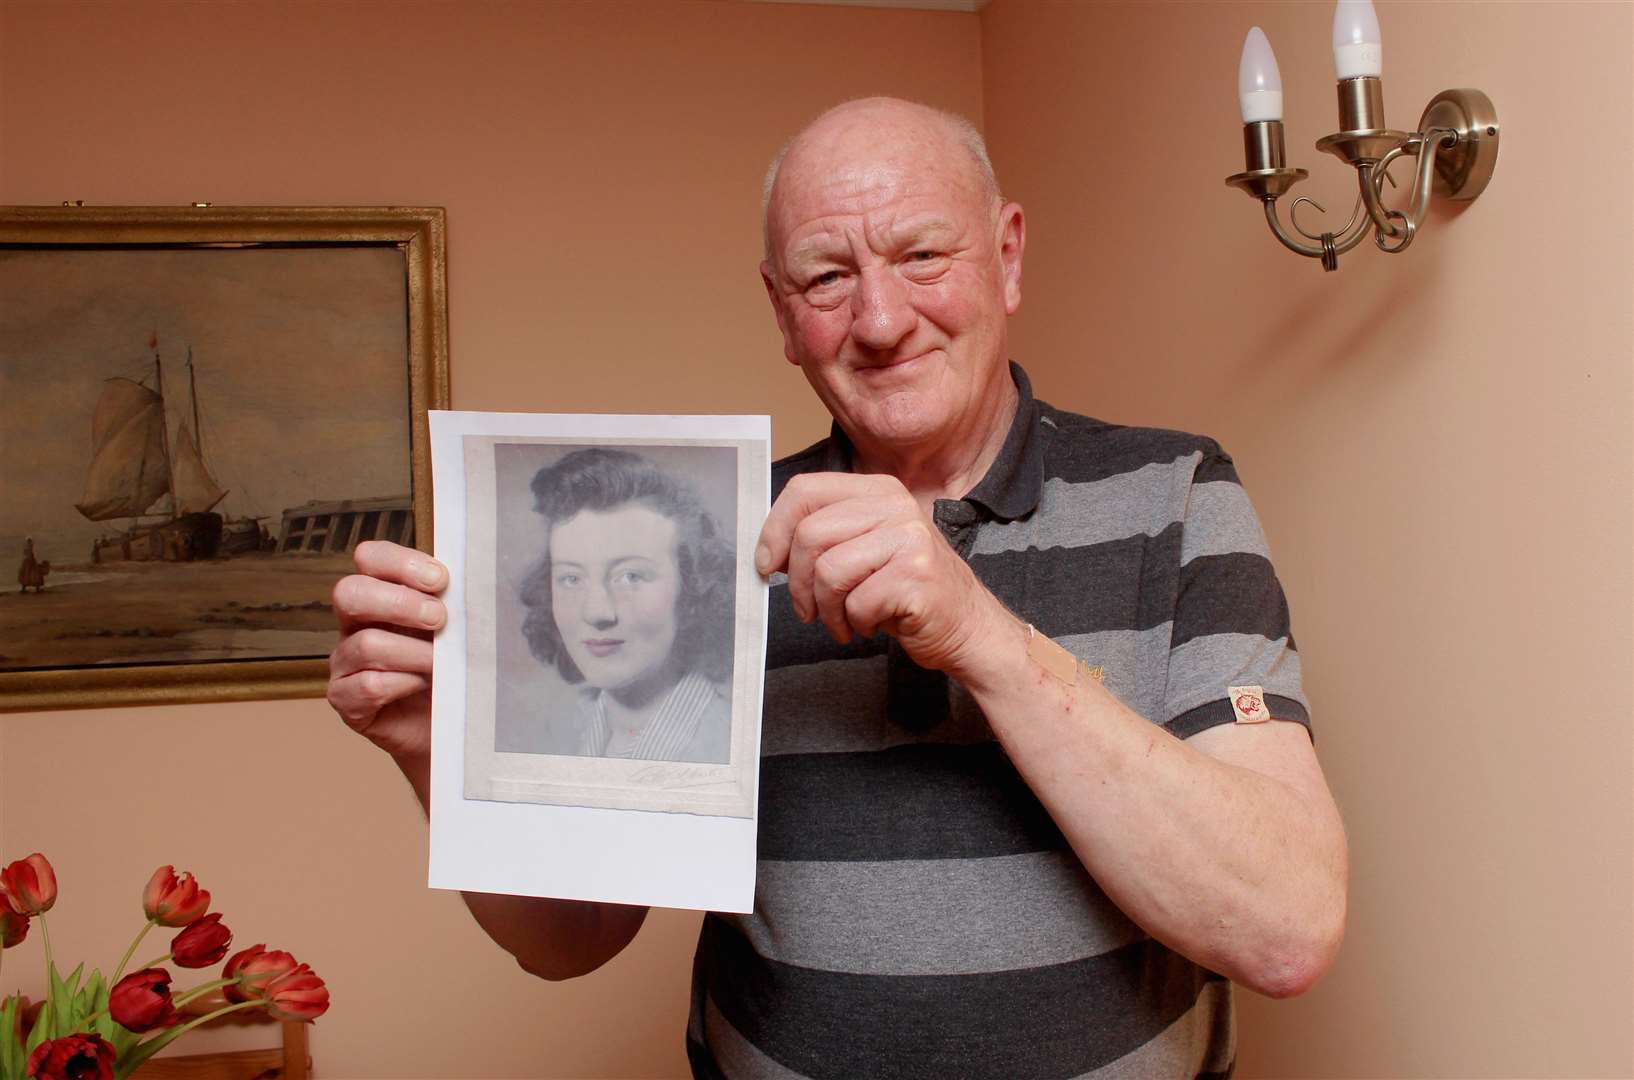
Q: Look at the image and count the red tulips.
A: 8